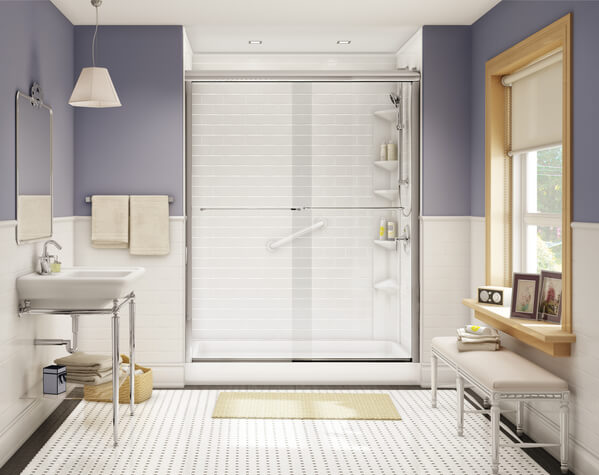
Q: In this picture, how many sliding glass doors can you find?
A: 2